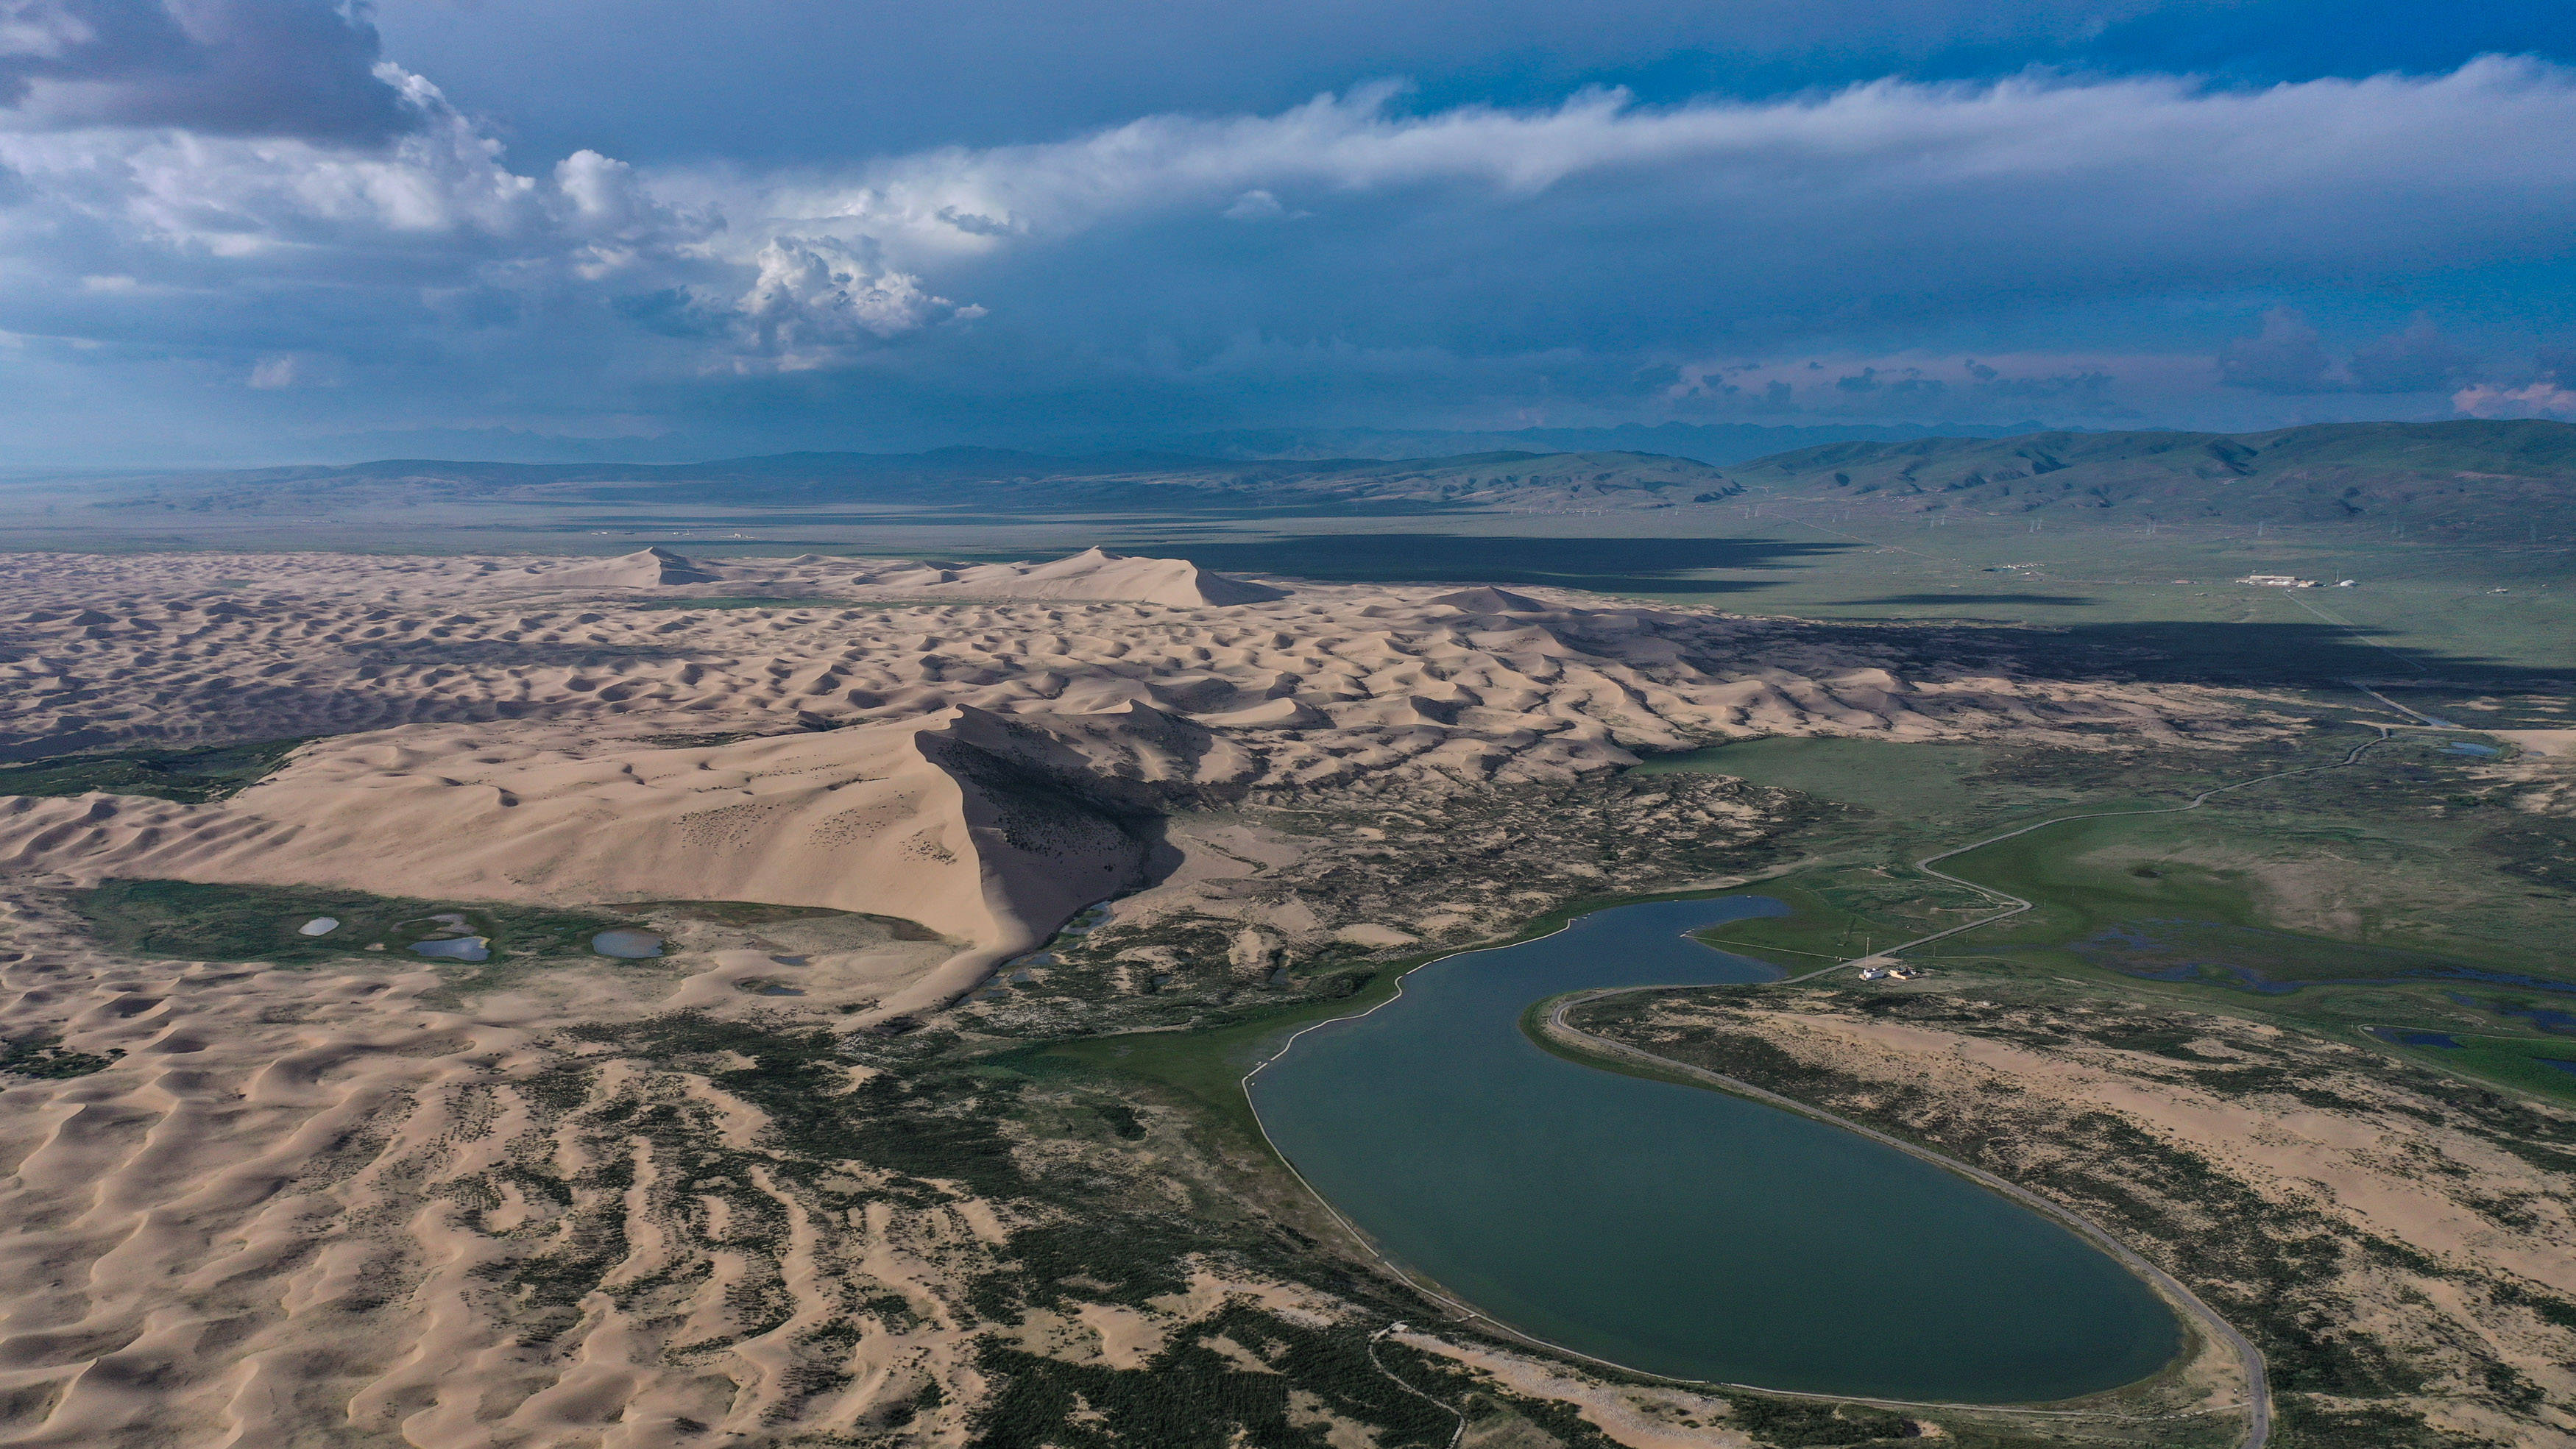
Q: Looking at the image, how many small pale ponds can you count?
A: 3